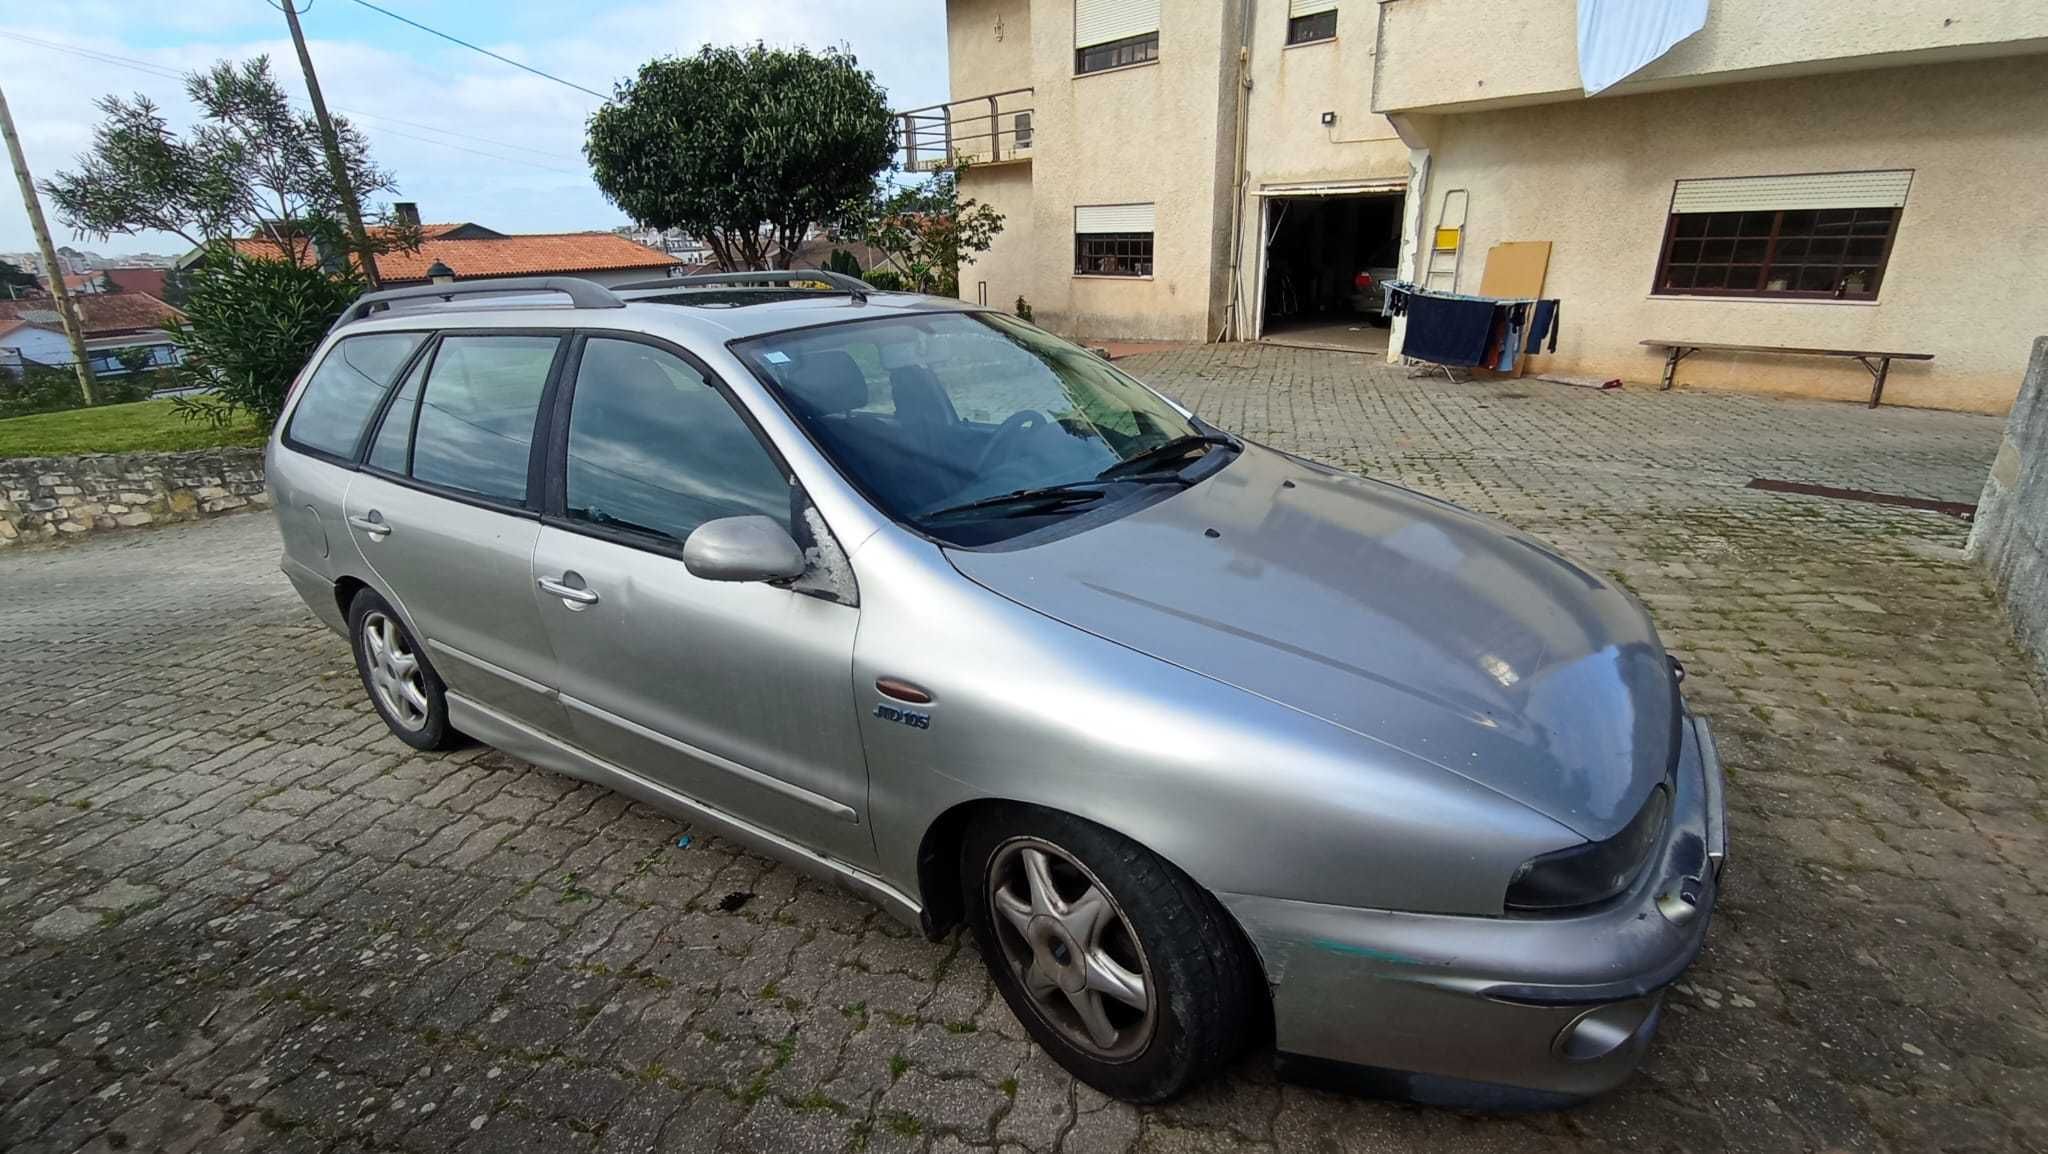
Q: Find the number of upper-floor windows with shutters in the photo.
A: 2